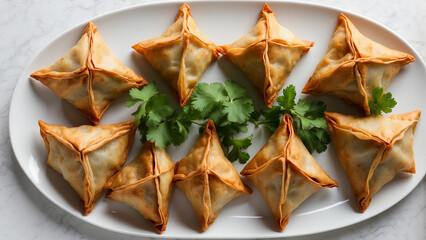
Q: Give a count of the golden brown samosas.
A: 9